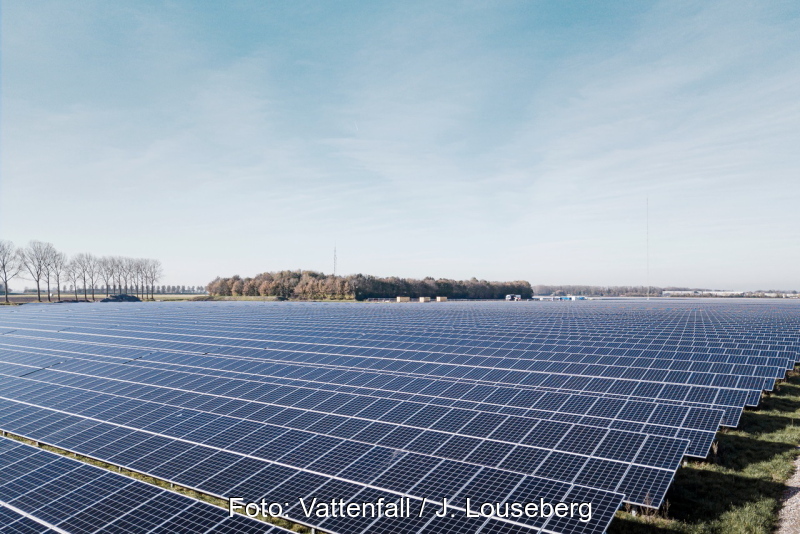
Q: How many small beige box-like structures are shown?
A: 3